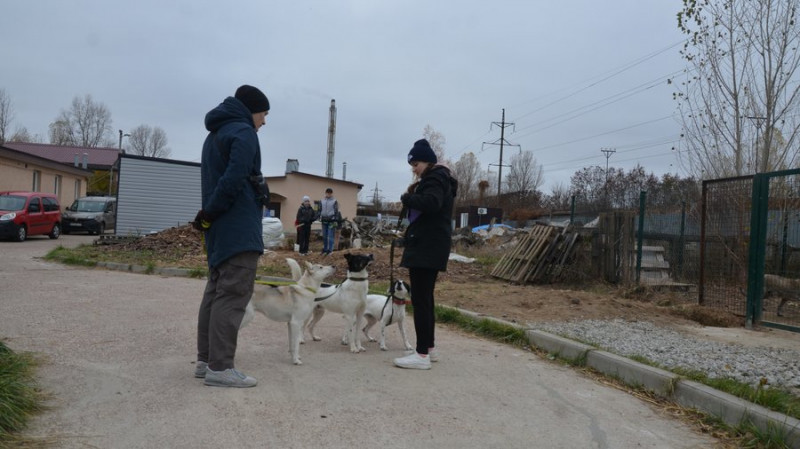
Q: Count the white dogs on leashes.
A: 3